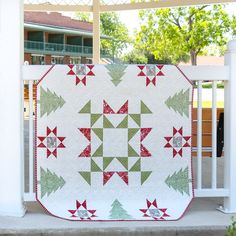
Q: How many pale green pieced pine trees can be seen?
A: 6